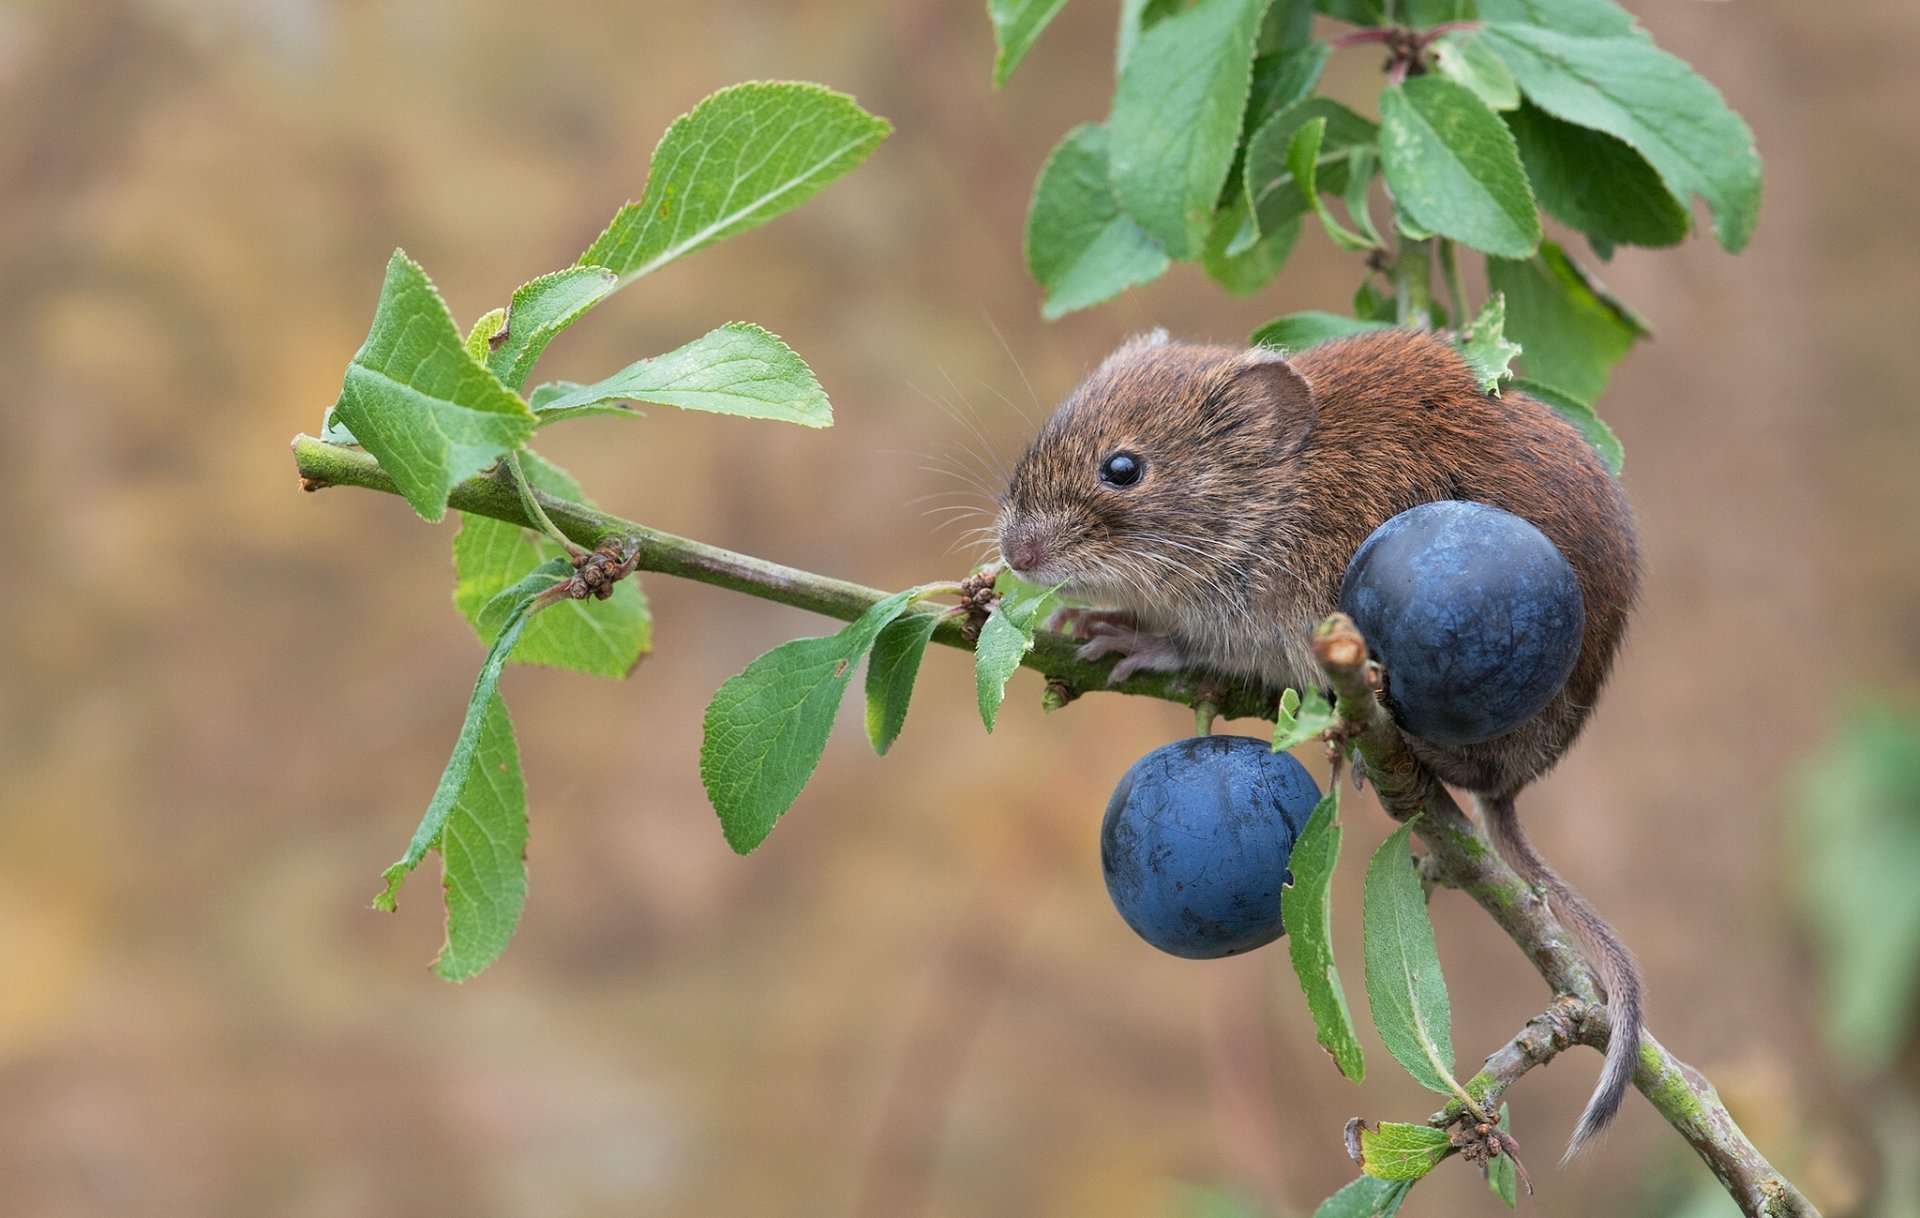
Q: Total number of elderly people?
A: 0